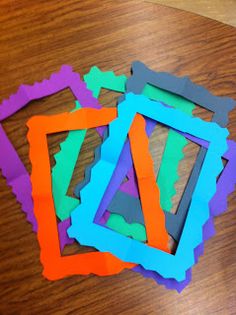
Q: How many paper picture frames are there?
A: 6